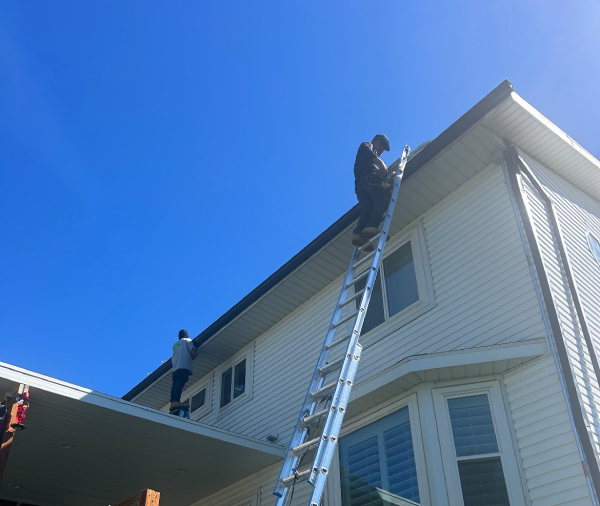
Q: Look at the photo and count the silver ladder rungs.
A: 11